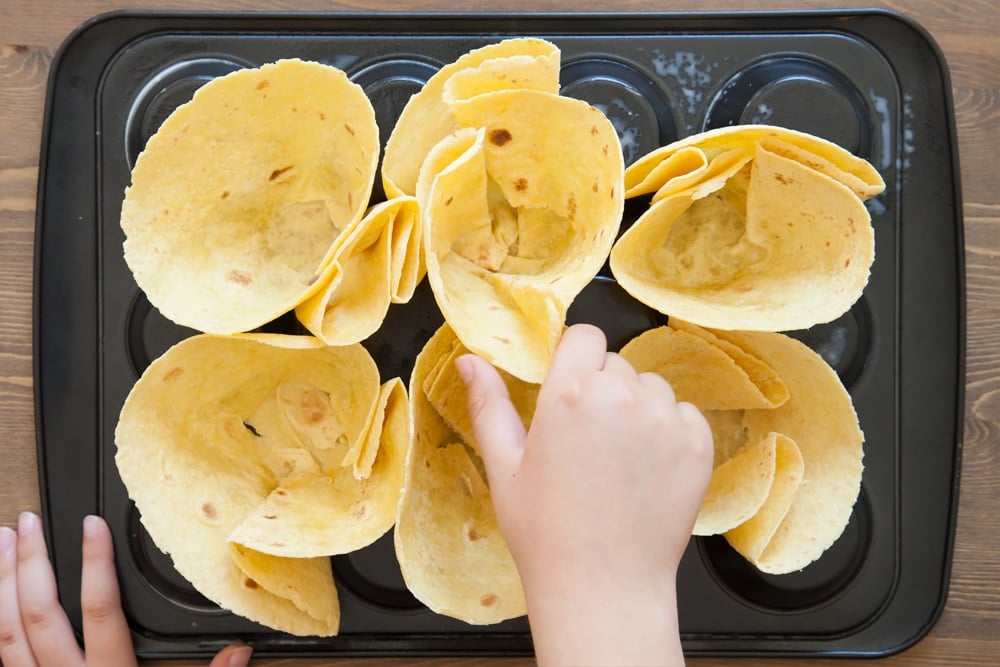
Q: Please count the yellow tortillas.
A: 6